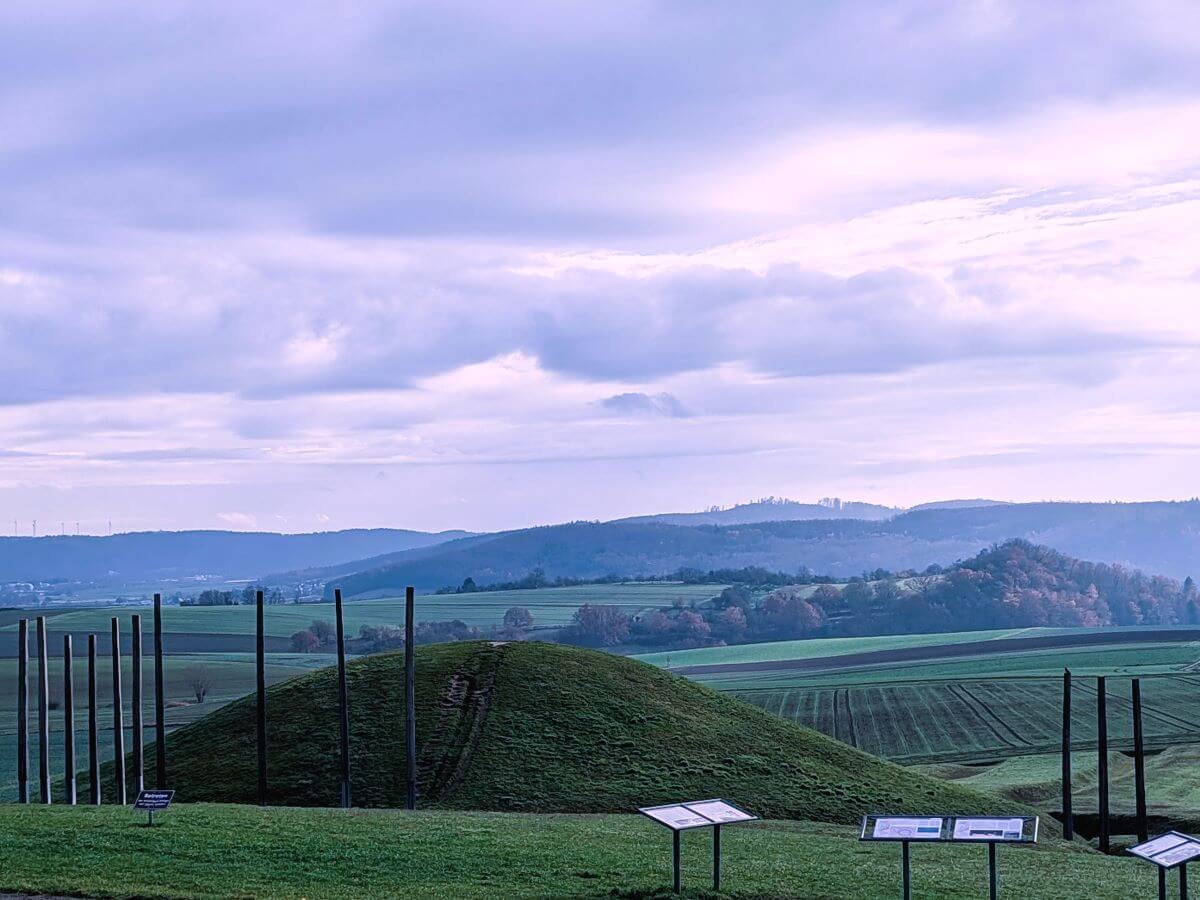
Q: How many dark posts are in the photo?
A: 13